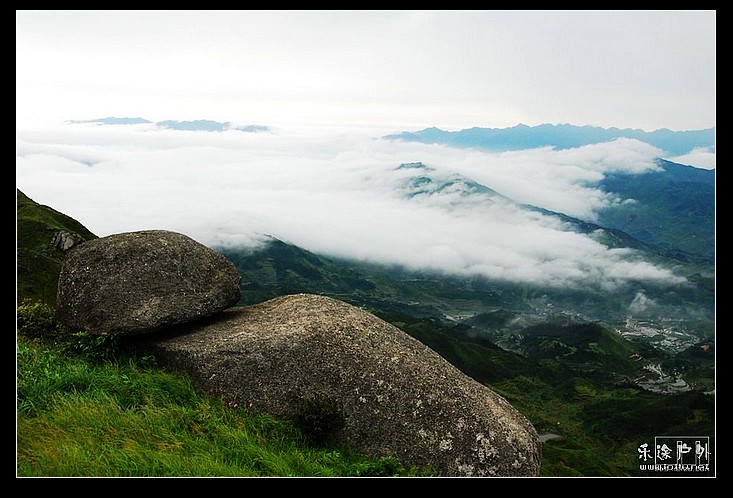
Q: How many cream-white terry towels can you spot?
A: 0